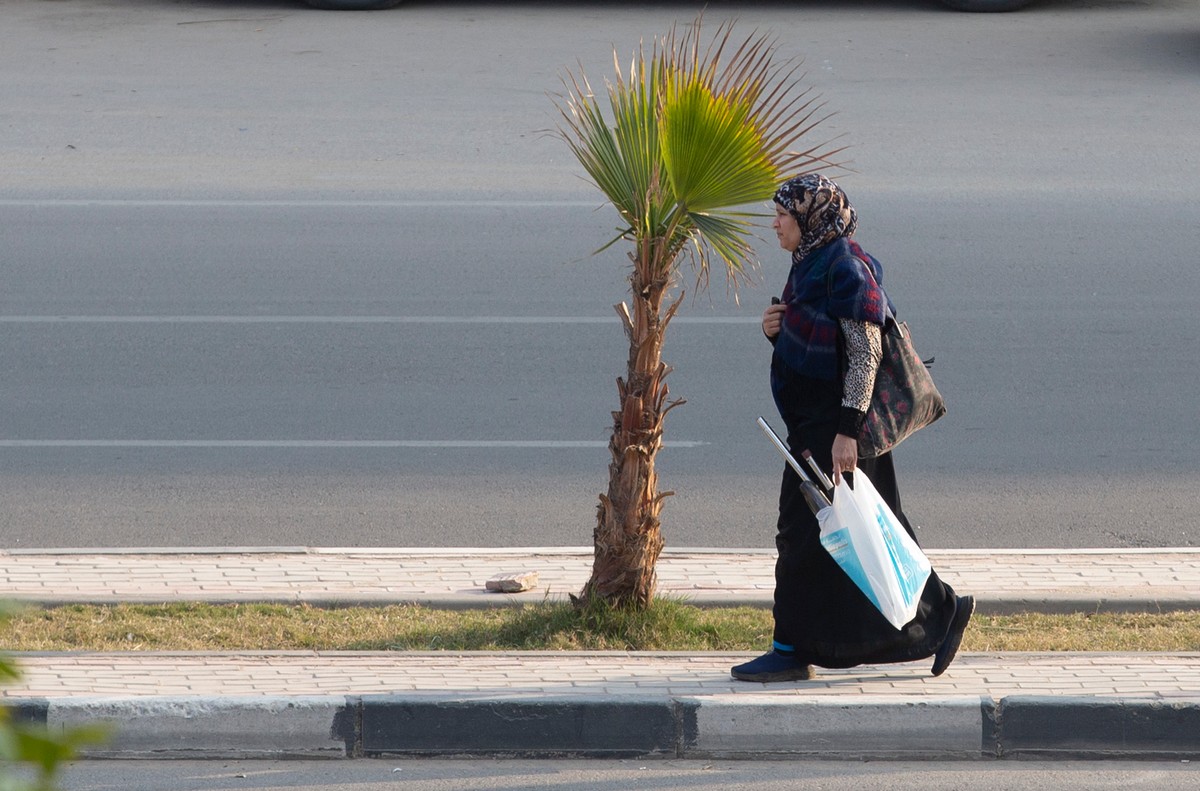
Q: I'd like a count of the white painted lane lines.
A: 3